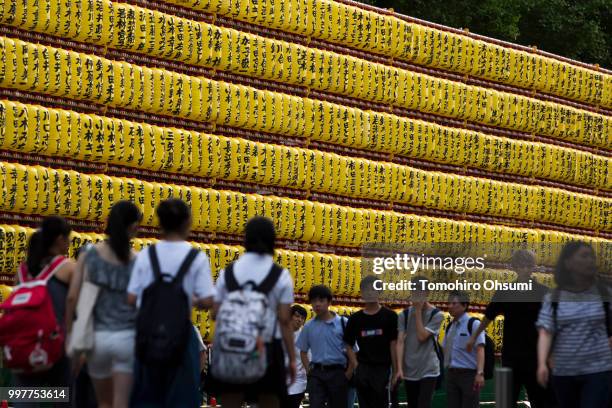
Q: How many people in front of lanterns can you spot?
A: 11